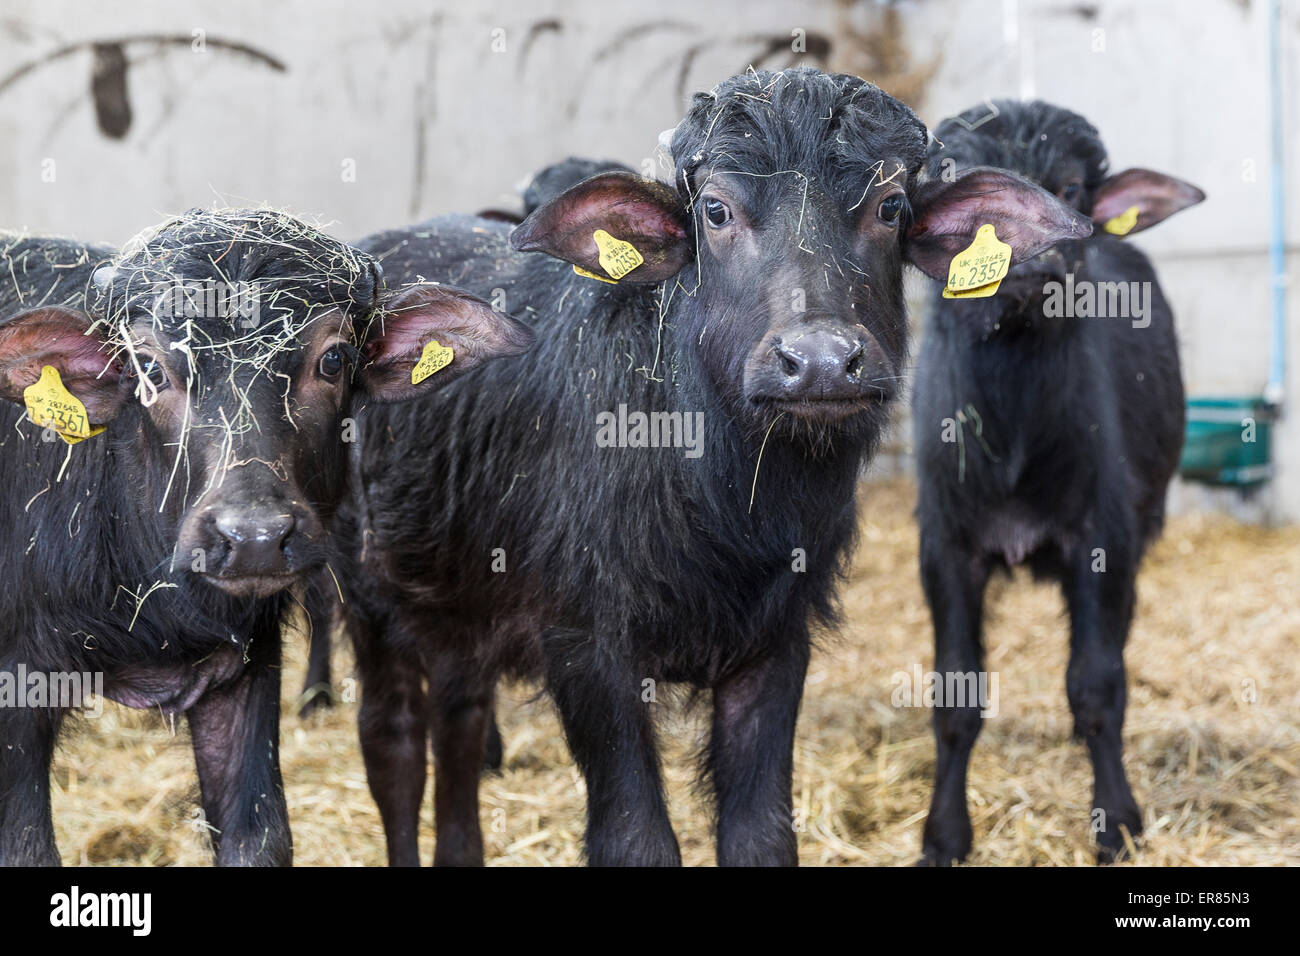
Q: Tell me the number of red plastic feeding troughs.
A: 0